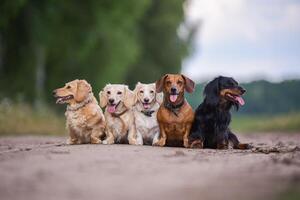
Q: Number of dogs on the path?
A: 5